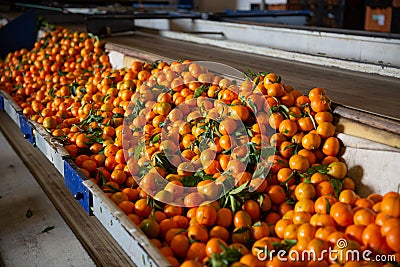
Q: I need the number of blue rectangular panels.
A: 3